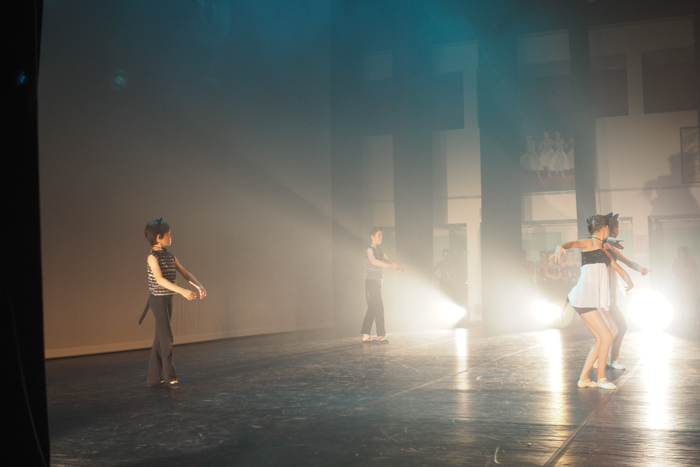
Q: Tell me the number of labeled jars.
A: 0